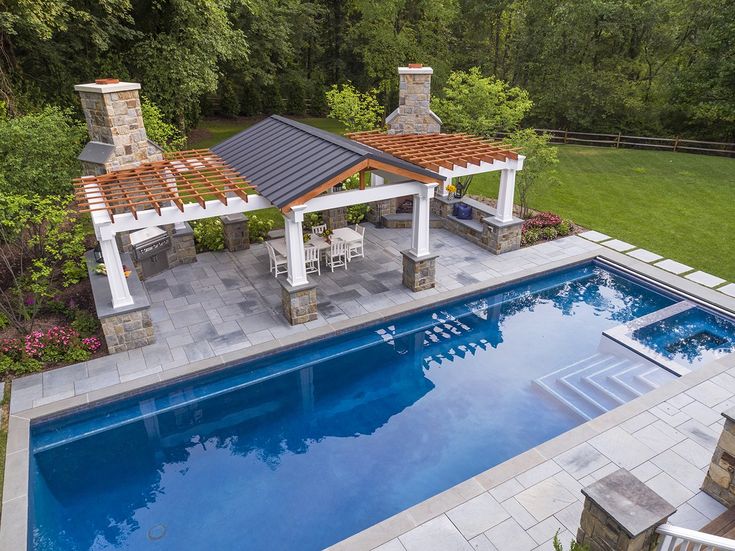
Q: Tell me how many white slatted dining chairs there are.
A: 5